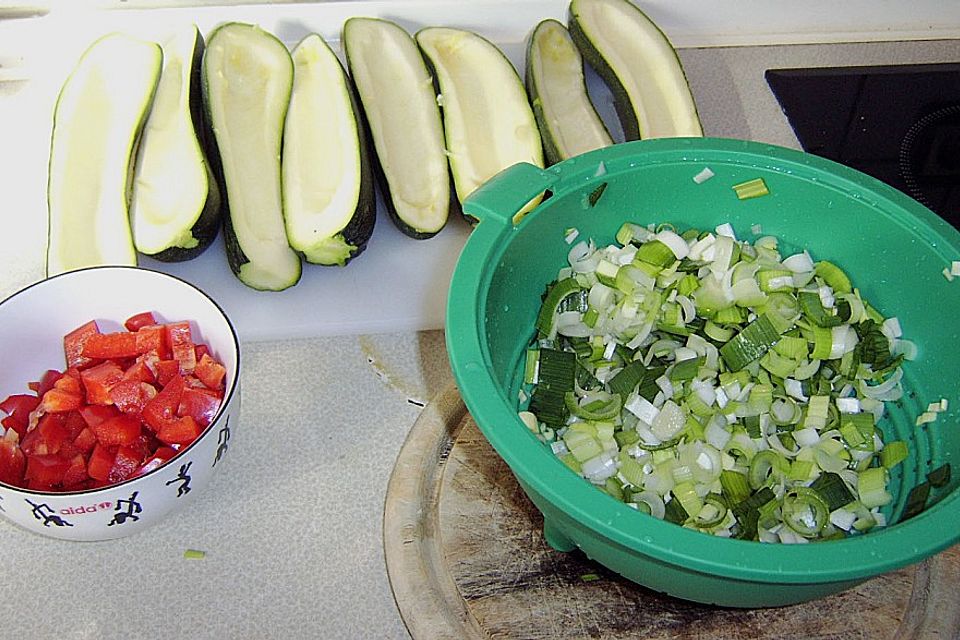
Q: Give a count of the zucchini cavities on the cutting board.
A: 8